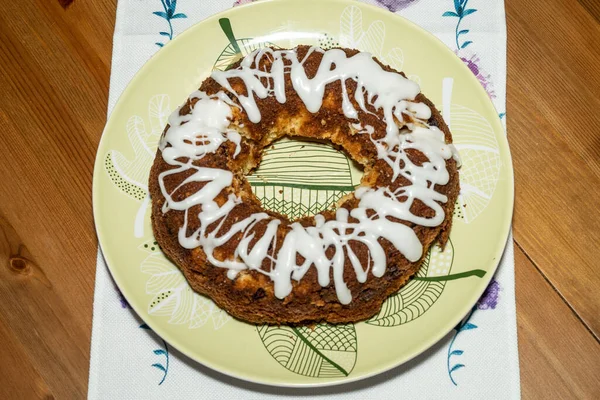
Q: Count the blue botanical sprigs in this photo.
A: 4